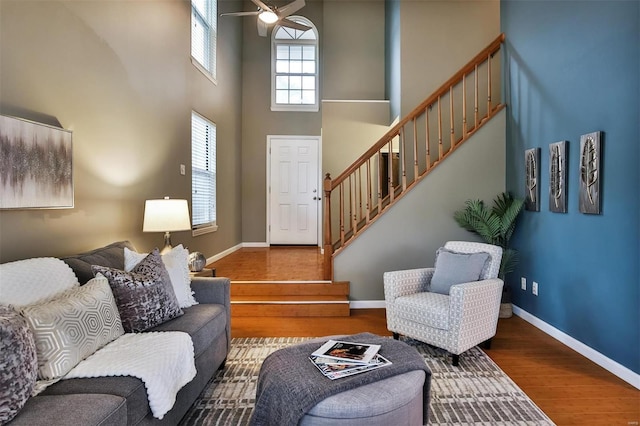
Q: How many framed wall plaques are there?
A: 3